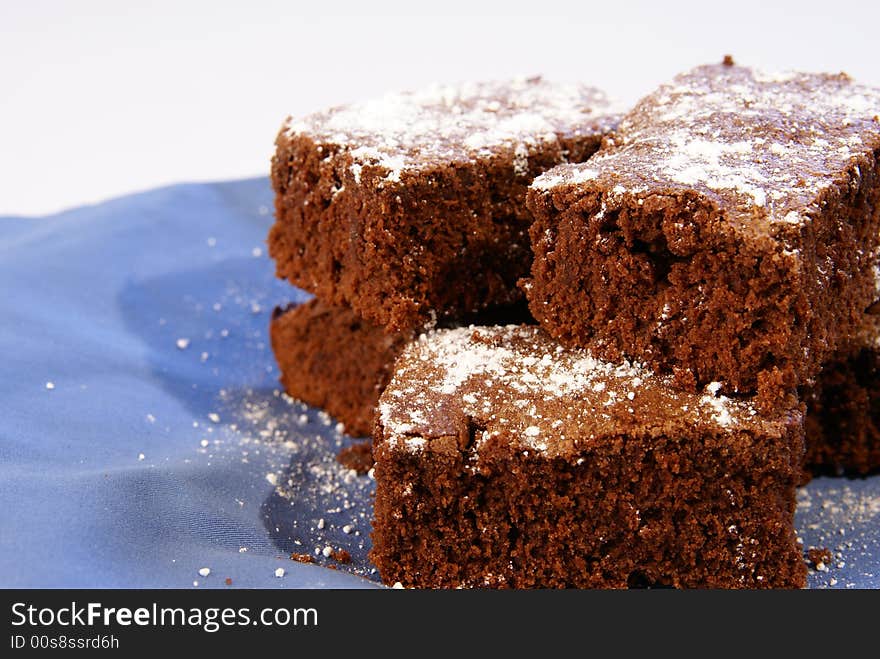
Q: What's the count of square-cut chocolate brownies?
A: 5